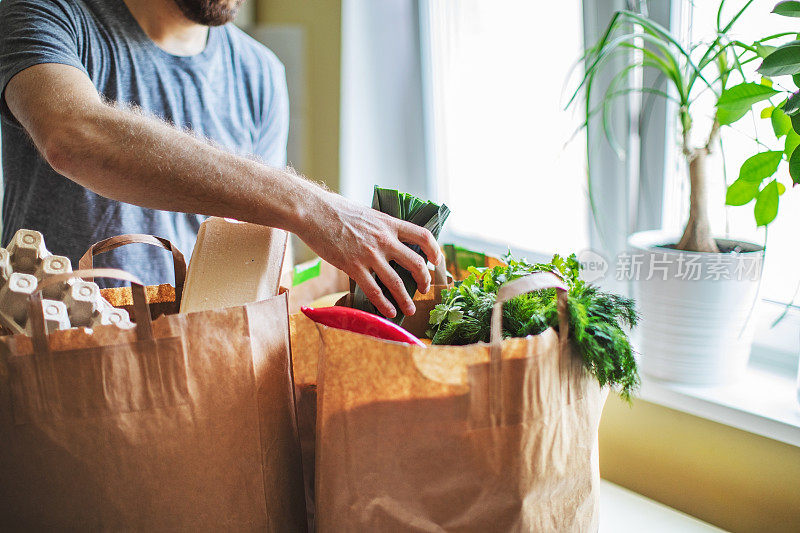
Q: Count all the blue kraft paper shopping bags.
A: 0